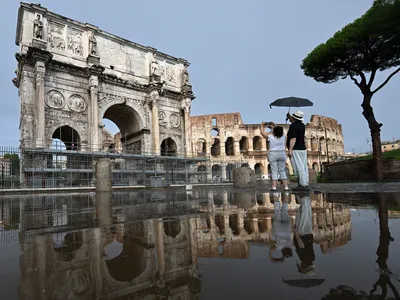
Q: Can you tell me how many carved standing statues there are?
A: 4